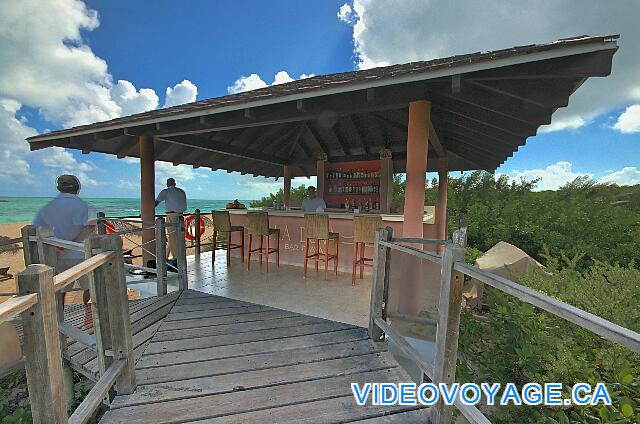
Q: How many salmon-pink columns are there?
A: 4